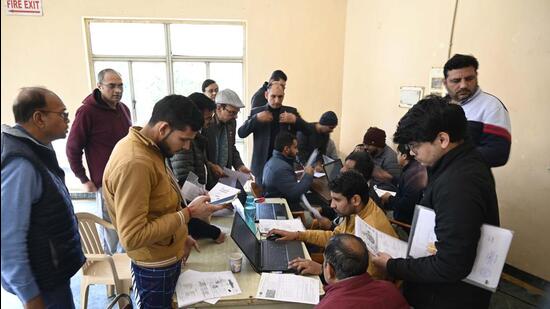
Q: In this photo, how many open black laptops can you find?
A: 3